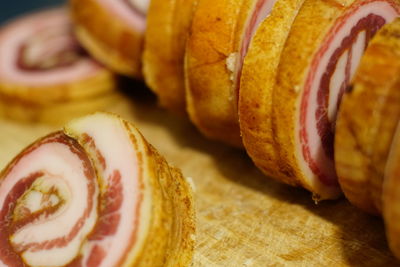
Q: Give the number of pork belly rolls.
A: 8